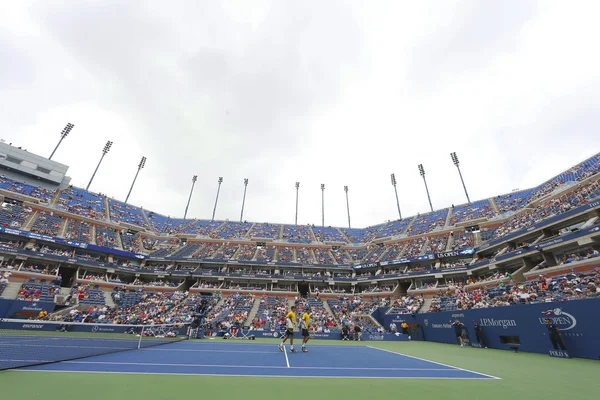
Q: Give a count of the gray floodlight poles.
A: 12